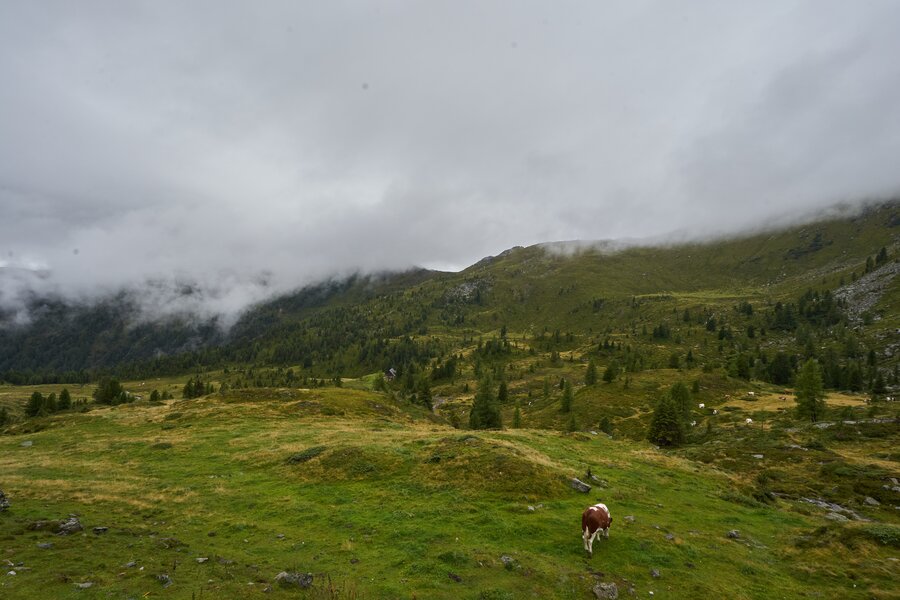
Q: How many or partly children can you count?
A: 0